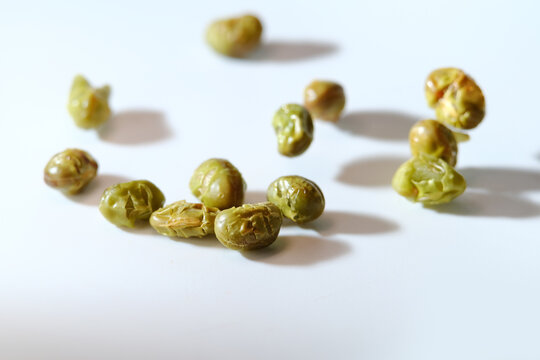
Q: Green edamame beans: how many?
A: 13